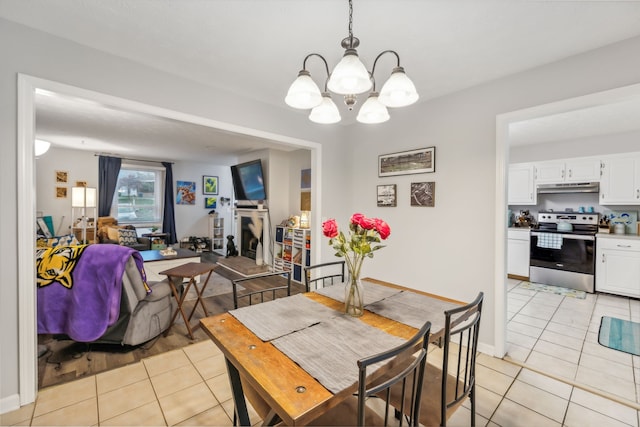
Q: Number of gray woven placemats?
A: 4